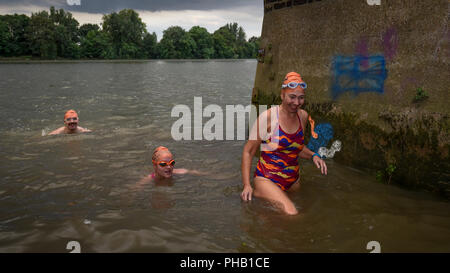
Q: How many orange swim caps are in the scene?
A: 3